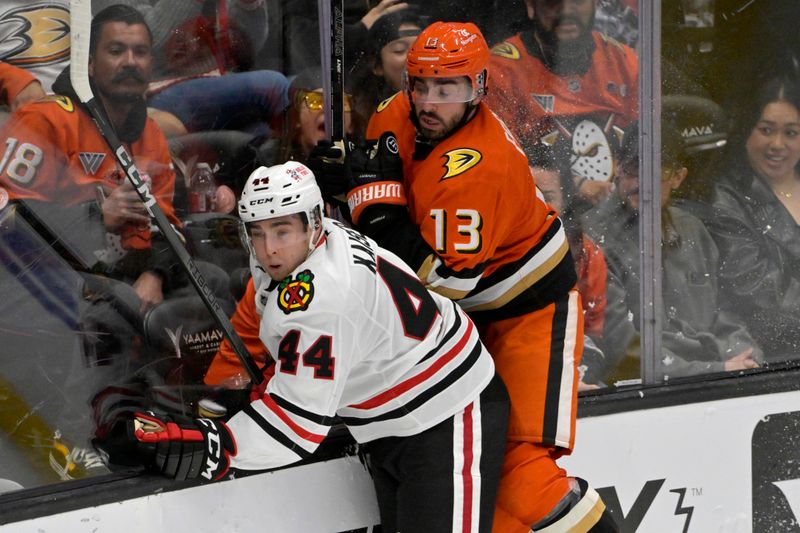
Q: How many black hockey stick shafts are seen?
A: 2